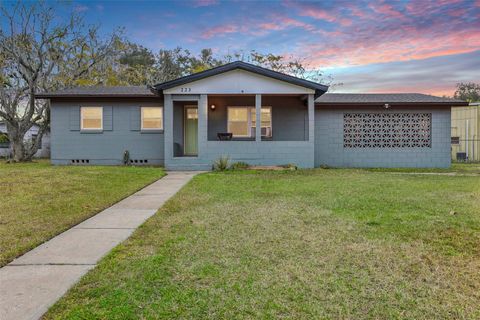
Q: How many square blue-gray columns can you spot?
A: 4